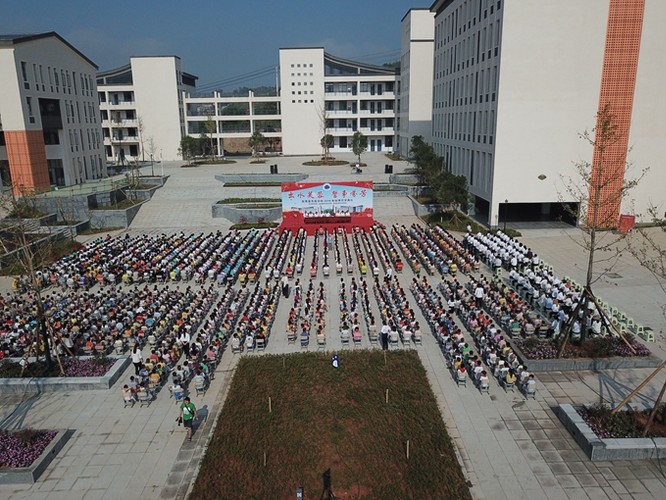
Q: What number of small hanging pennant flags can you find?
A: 0